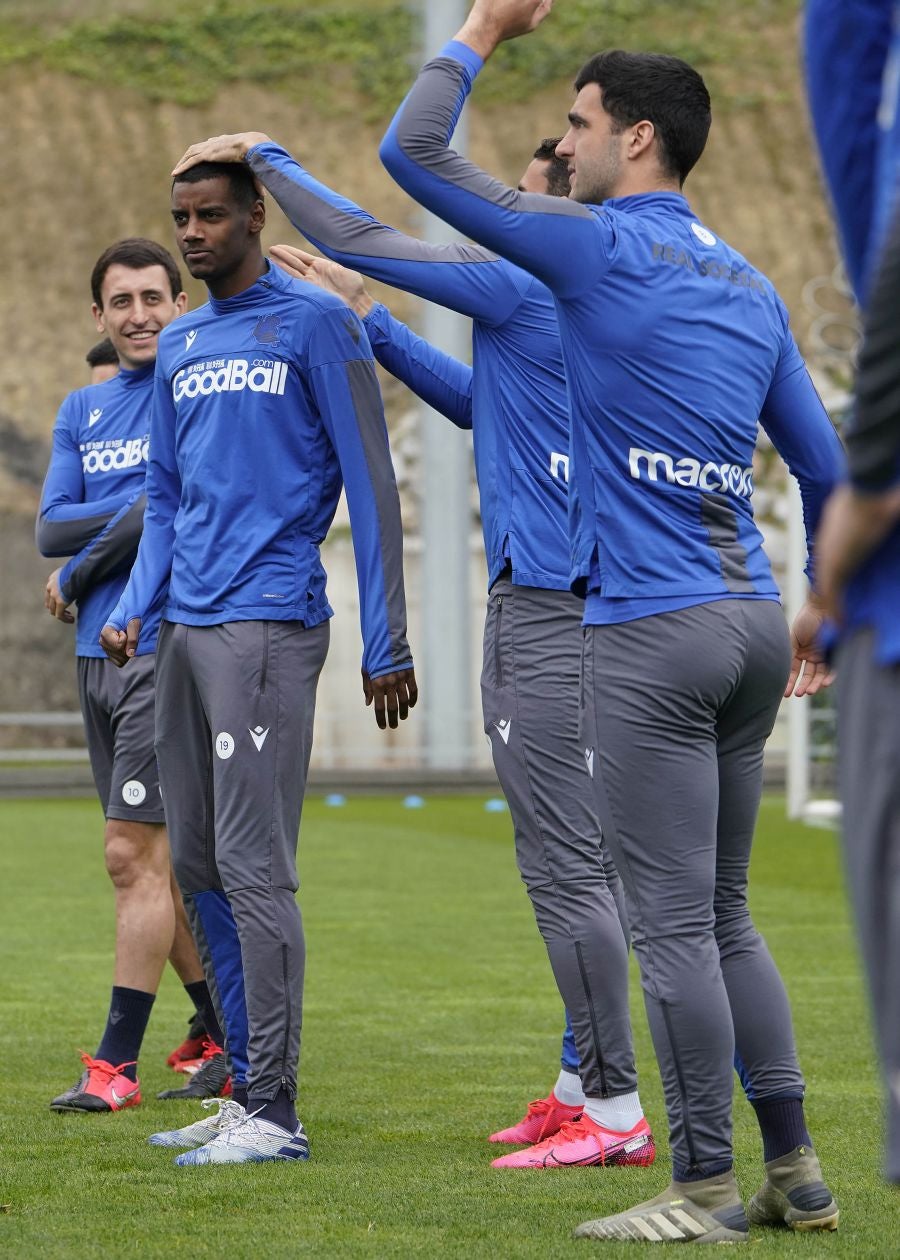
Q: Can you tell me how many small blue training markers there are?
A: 3